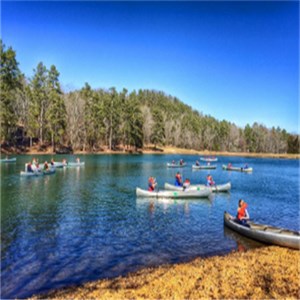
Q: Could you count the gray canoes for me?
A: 1